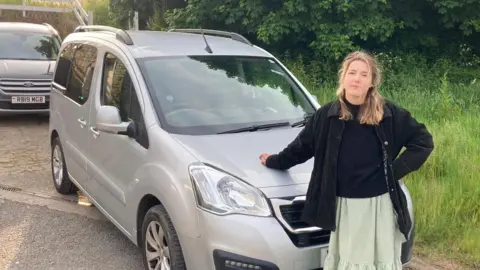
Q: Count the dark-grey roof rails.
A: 2